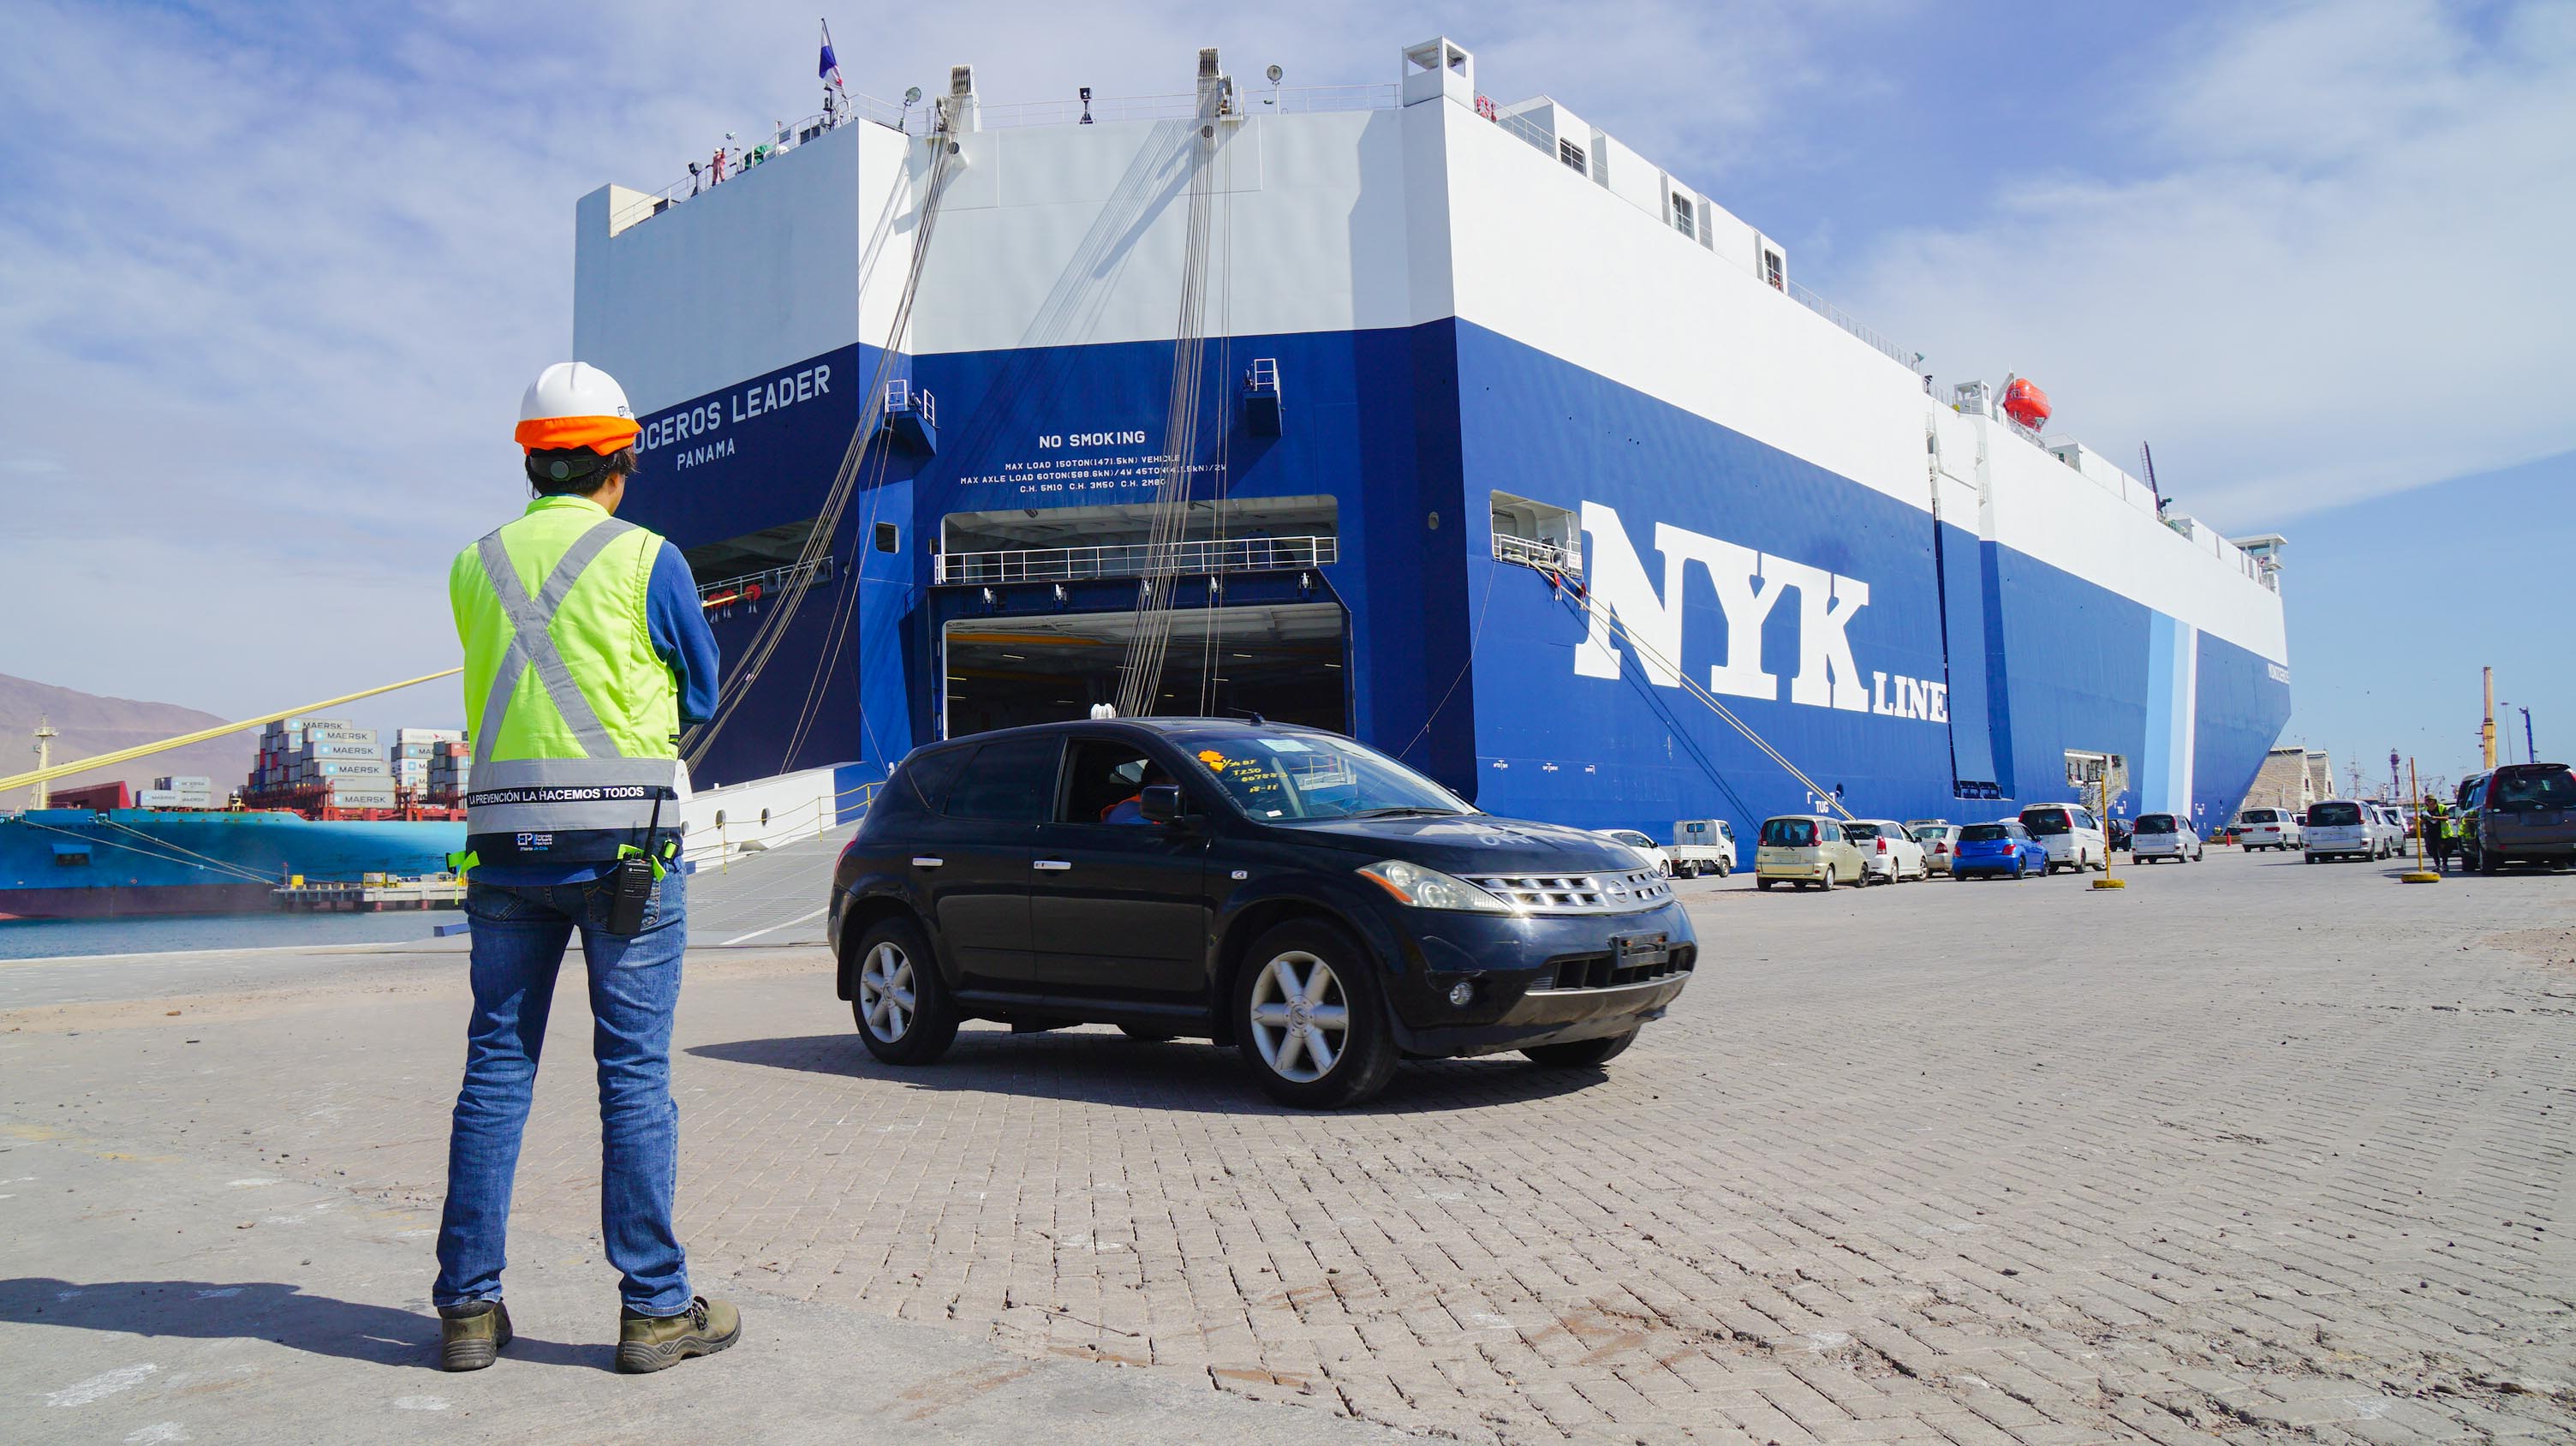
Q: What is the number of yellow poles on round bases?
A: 2